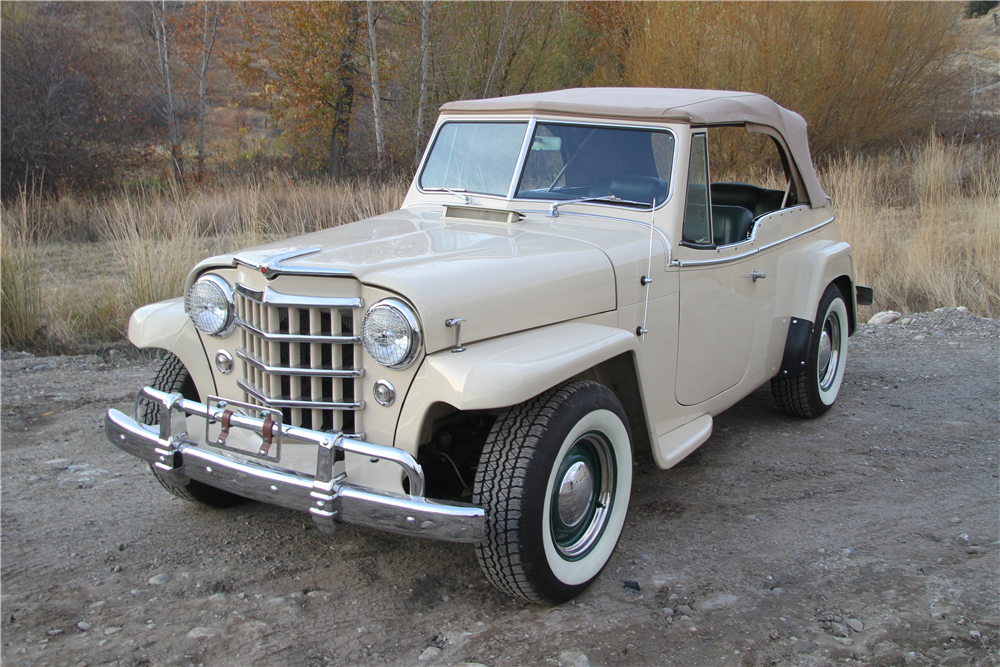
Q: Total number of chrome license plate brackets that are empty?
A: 1